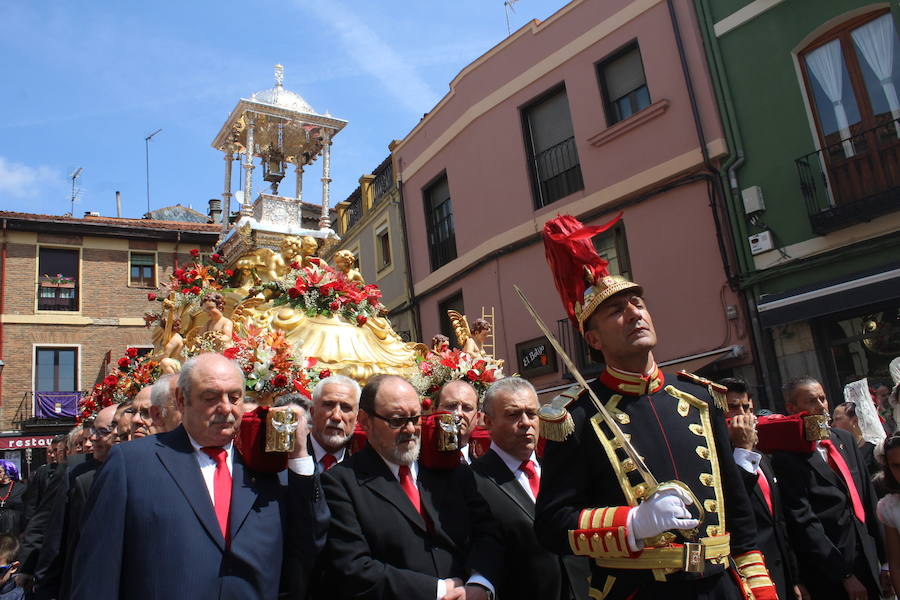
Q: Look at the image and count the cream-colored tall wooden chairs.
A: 0